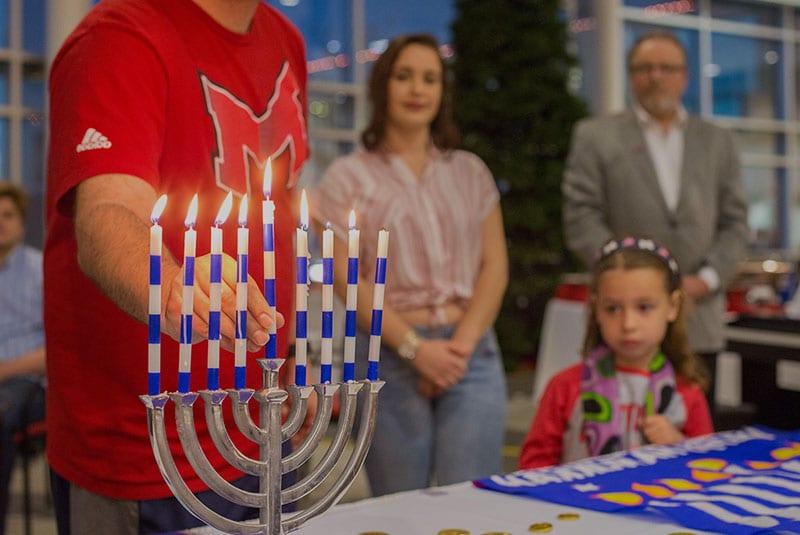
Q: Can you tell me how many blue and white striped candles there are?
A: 9